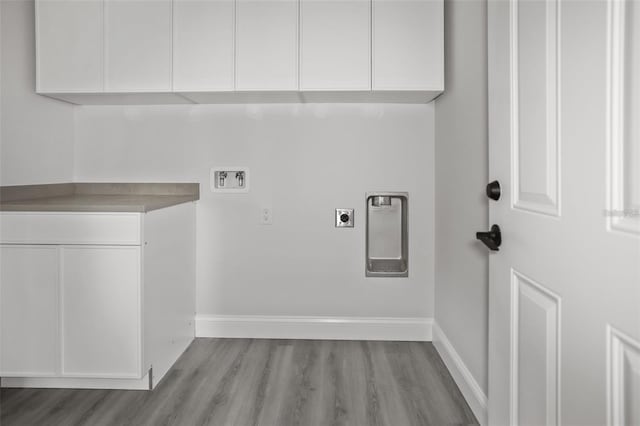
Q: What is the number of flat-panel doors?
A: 8